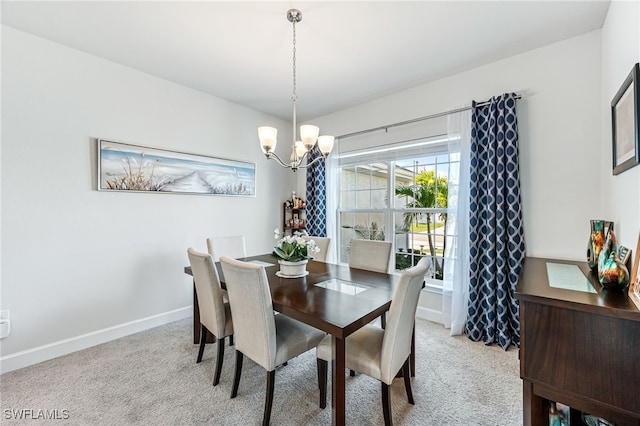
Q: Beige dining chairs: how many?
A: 6